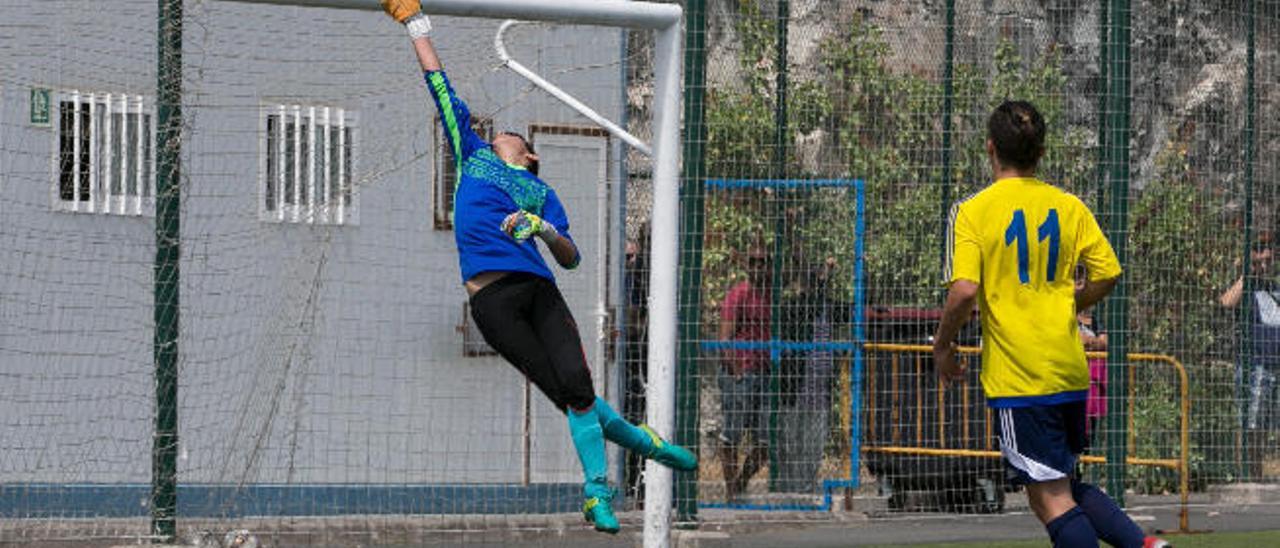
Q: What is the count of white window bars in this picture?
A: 10